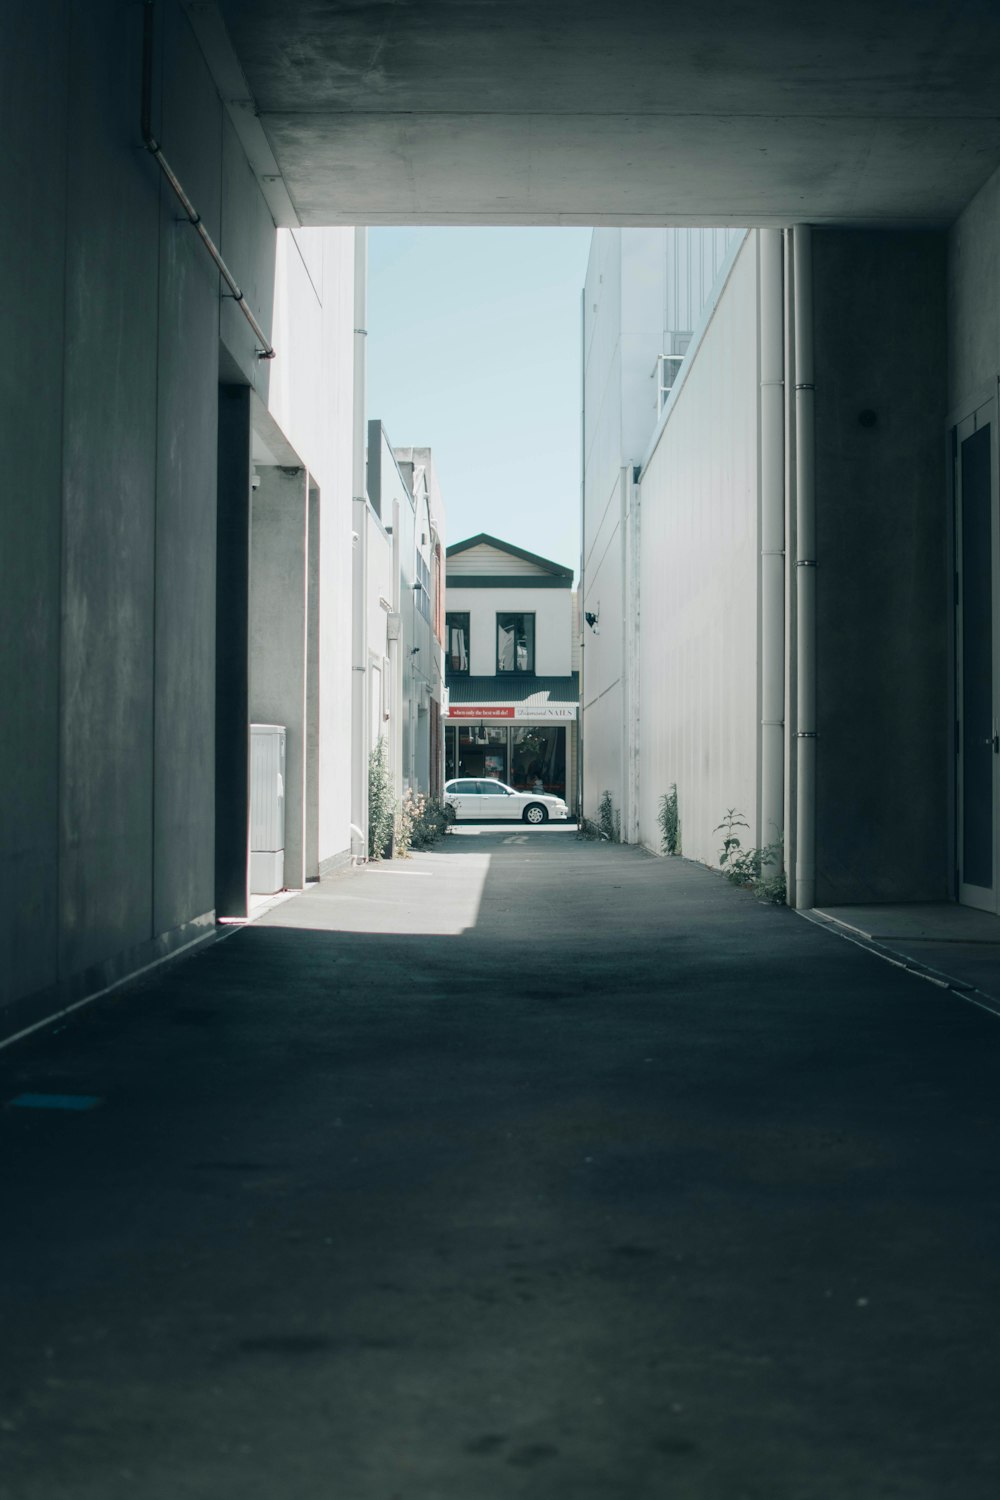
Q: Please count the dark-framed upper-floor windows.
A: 2